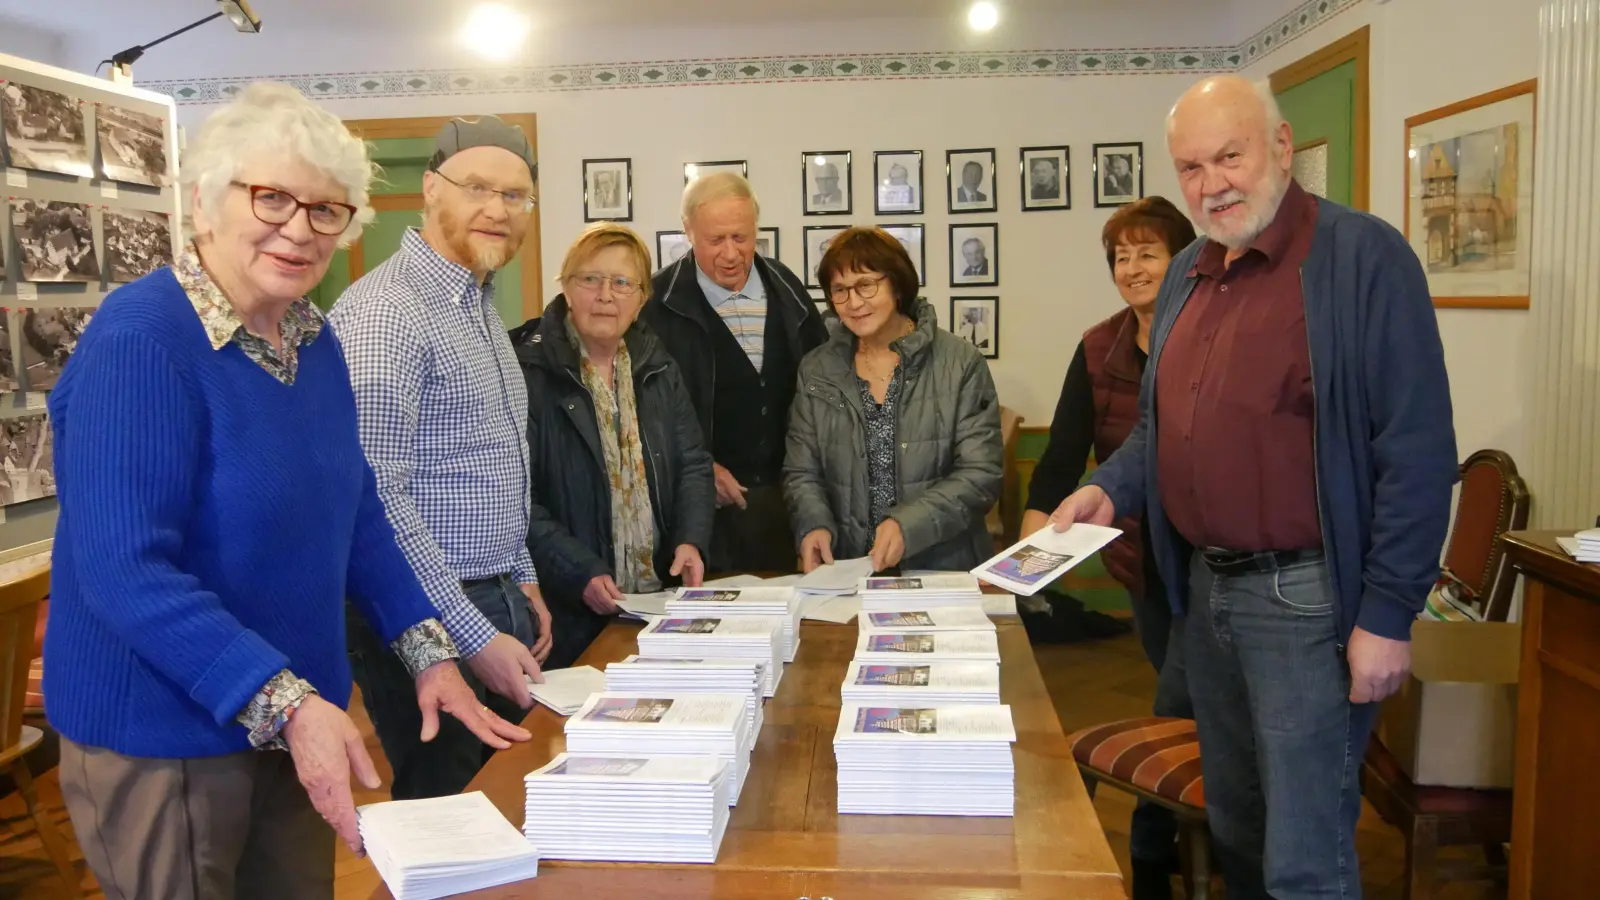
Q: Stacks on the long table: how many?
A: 11